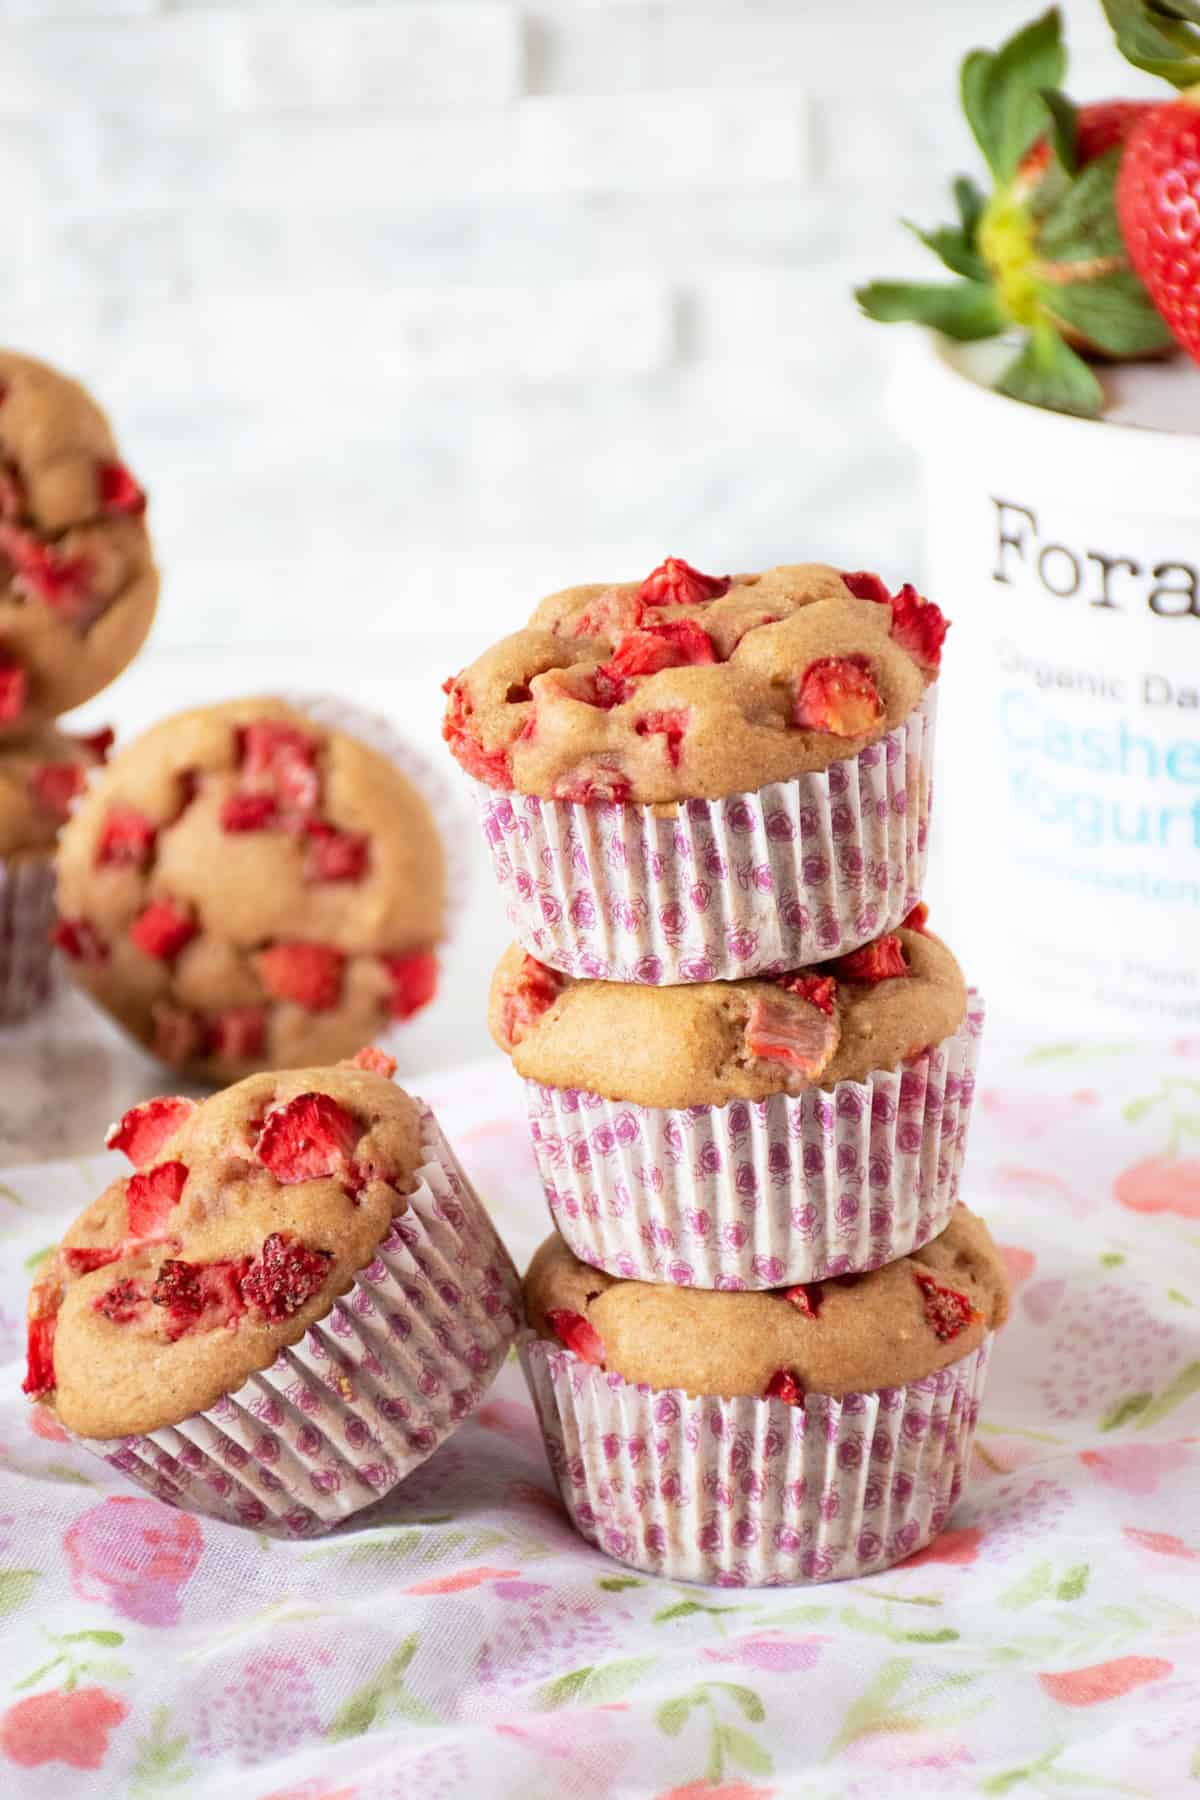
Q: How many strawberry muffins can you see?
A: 7